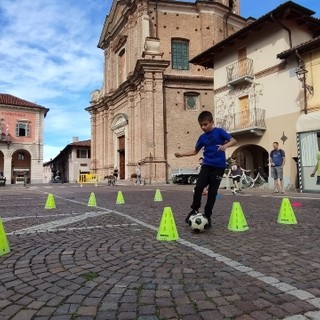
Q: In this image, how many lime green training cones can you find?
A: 8